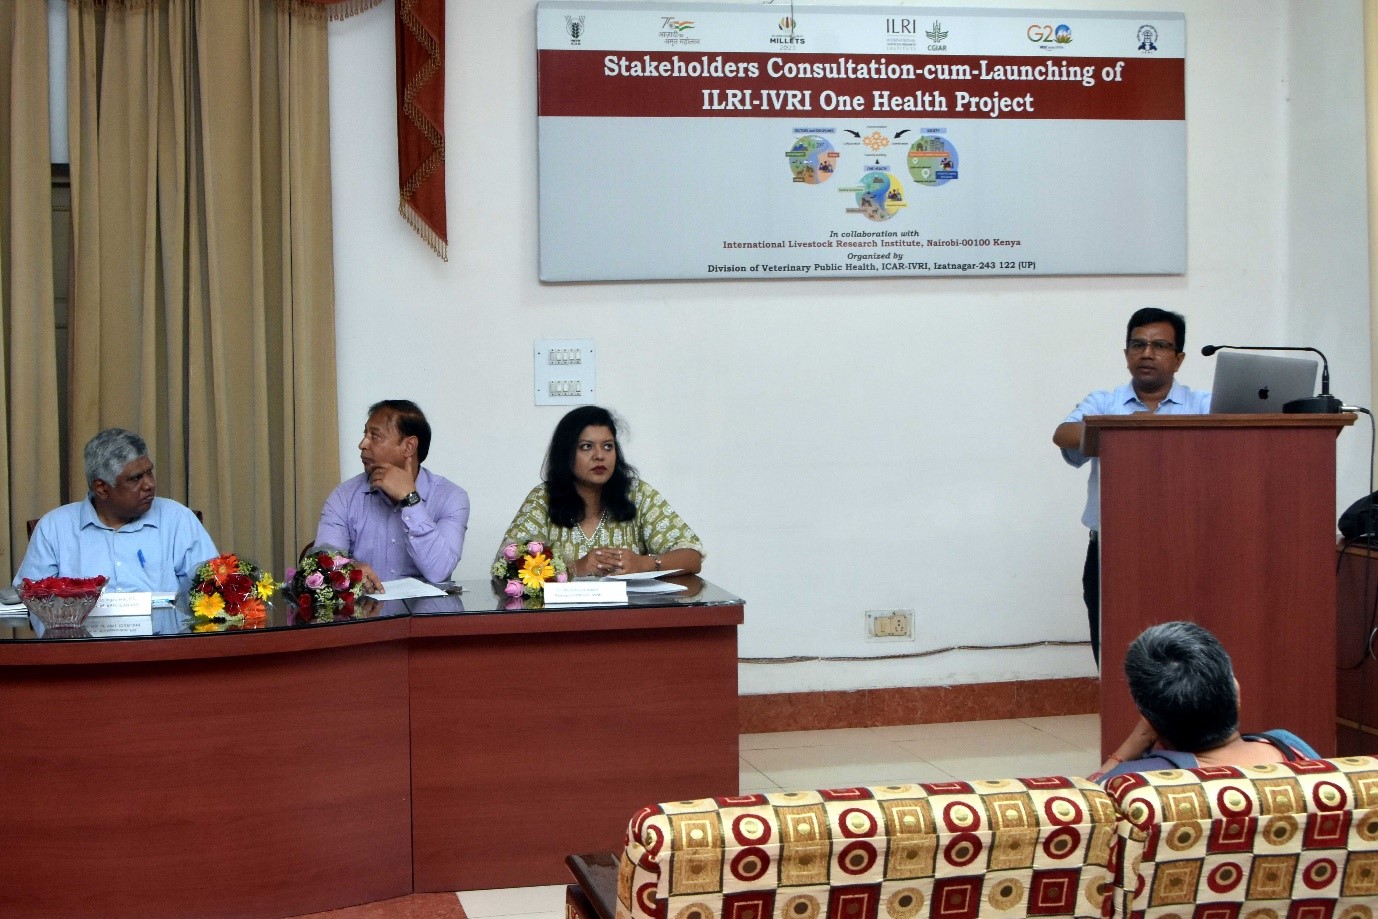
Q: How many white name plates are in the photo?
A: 2